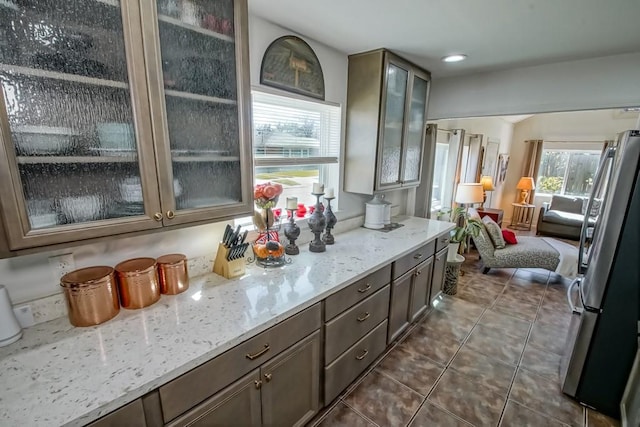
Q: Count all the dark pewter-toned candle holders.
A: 3